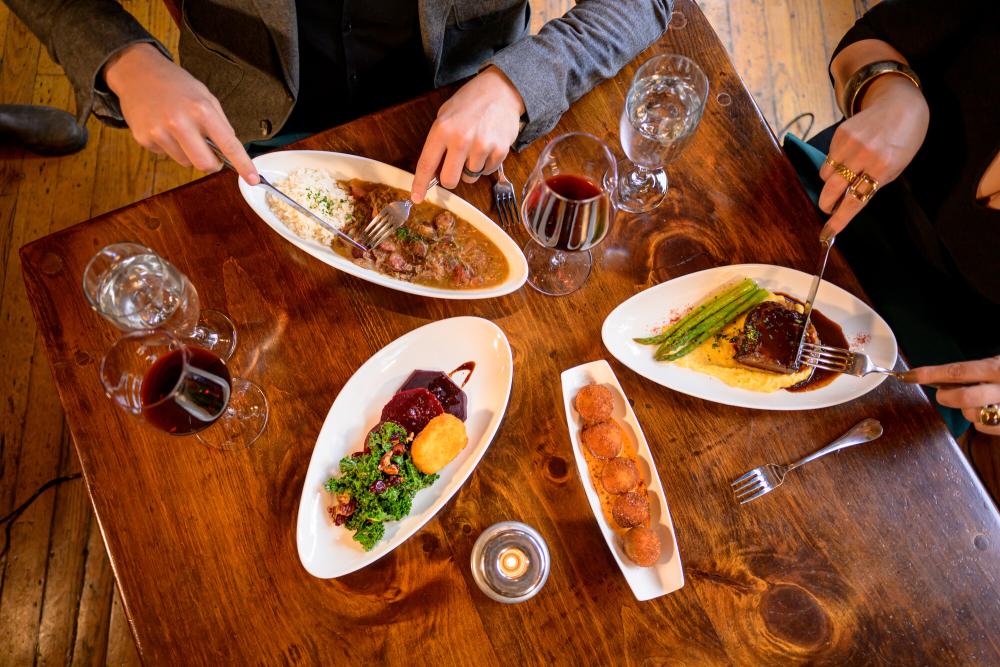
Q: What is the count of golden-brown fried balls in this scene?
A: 5